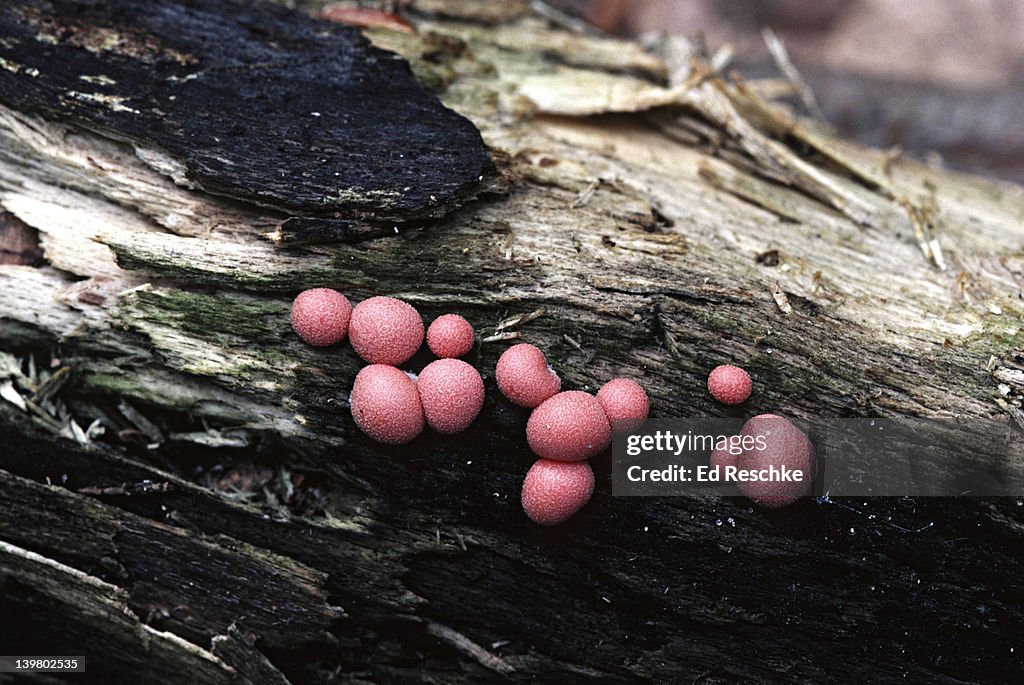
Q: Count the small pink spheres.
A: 12